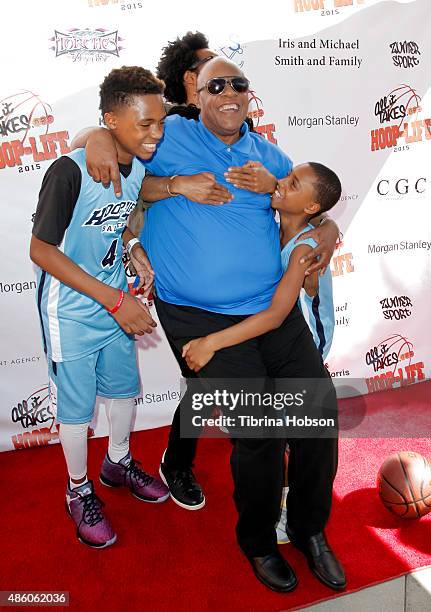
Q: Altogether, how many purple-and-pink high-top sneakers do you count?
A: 2